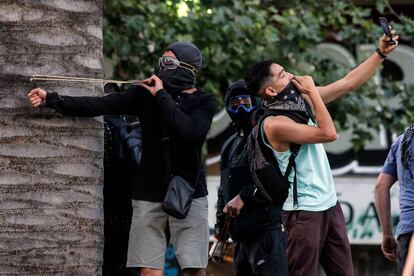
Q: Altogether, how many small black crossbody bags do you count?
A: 1